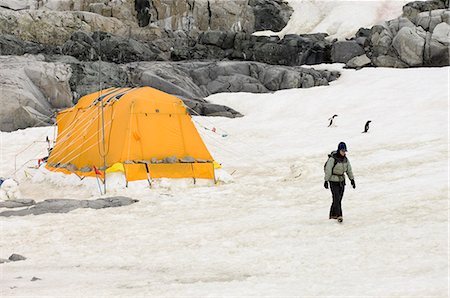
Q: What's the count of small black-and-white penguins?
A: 2